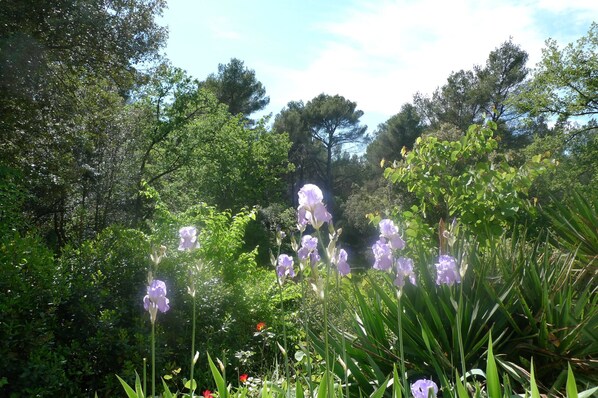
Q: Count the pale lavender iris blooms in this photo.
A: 11